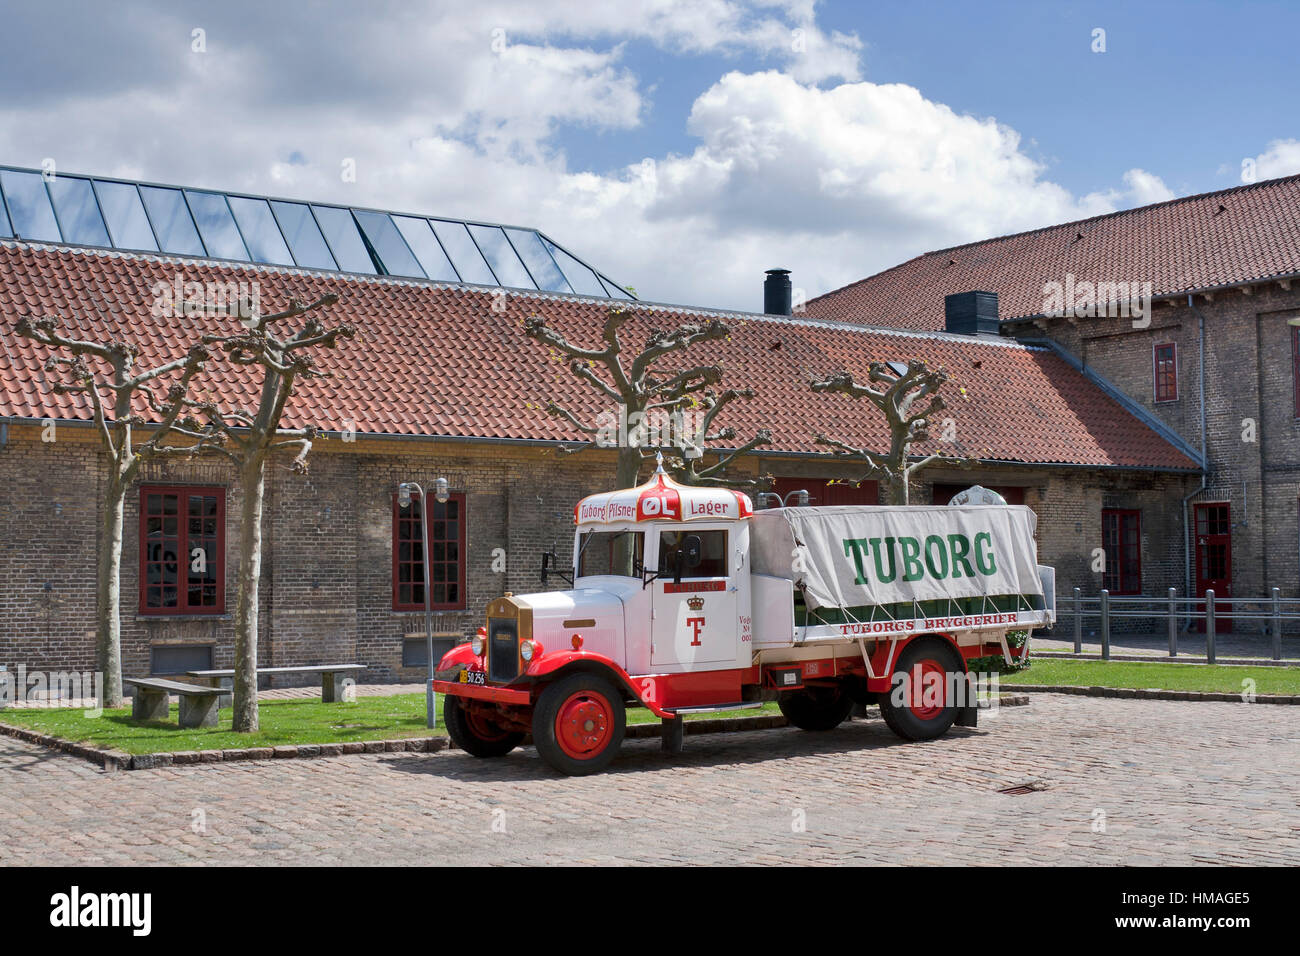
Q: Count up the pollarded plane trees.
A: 5